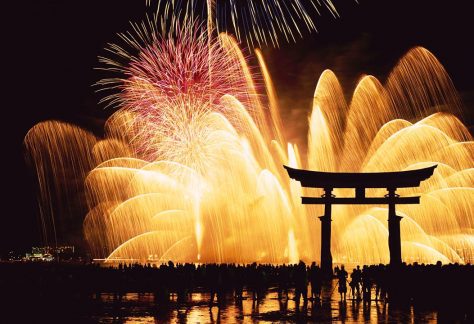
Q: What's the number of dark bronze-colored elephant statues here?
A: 0